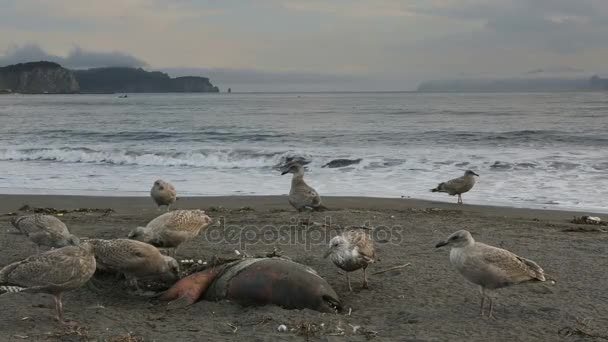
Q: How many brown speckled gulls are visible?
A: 9